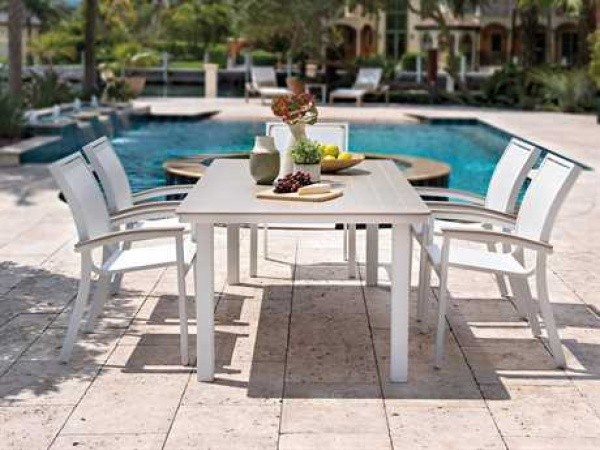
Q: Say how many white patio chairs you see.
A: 5